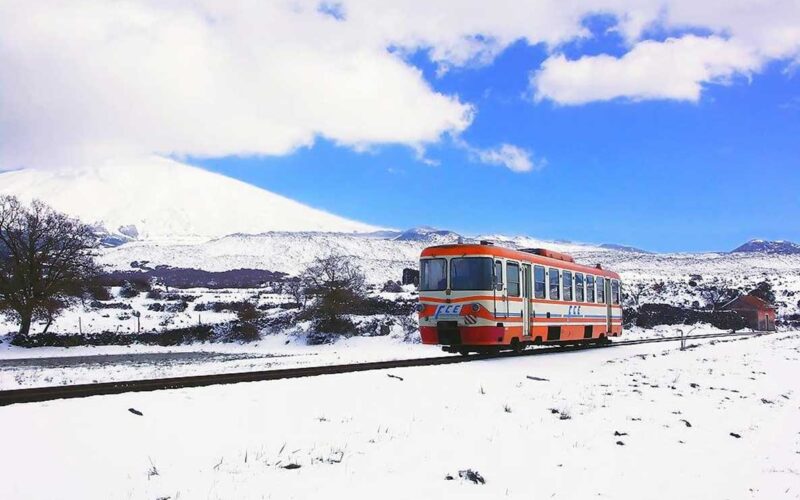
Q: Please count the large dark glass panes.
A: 2